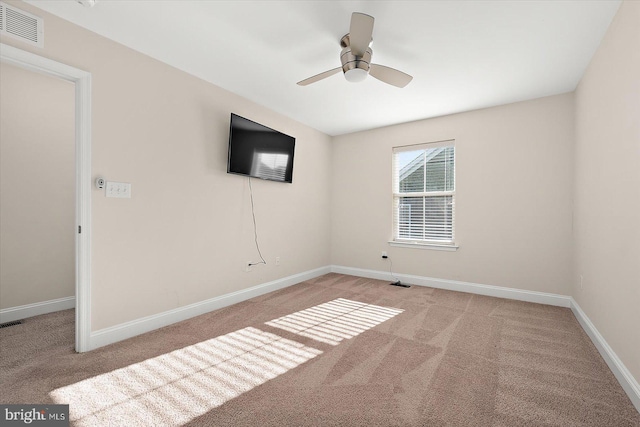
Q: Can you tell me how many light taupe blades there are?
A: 3